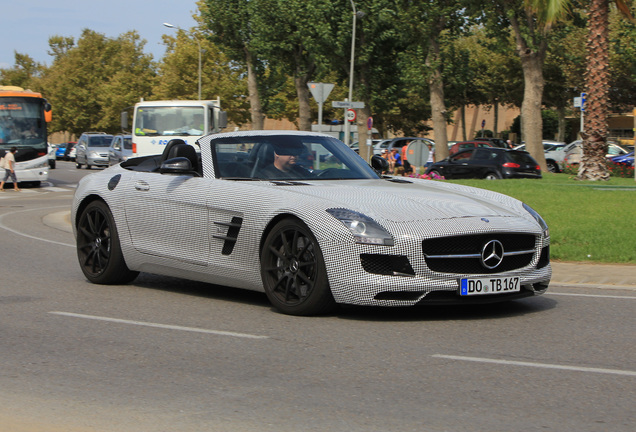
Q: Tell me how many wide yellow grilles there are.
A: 0